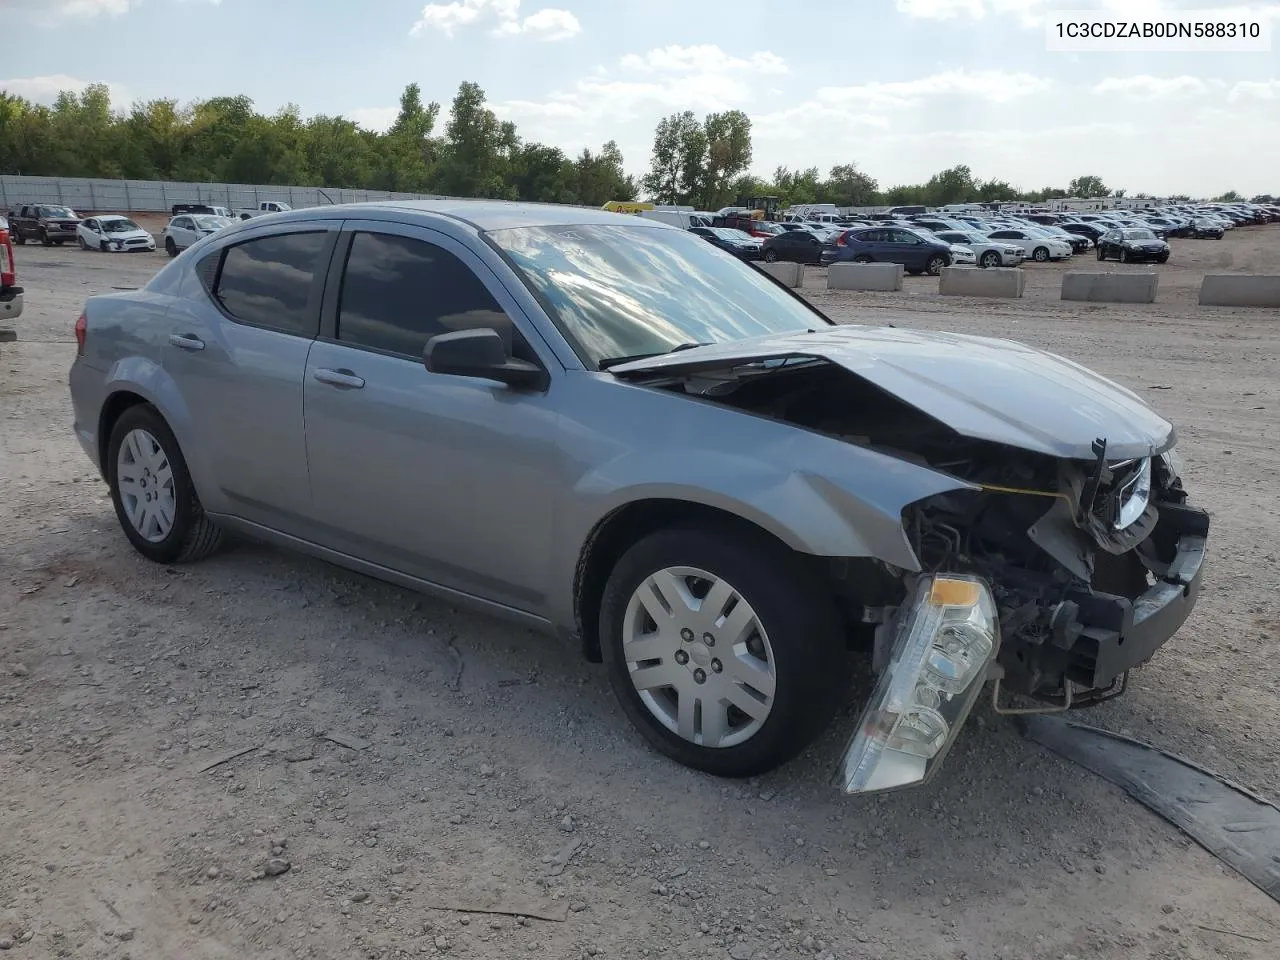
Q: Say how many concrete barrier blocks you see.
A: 5